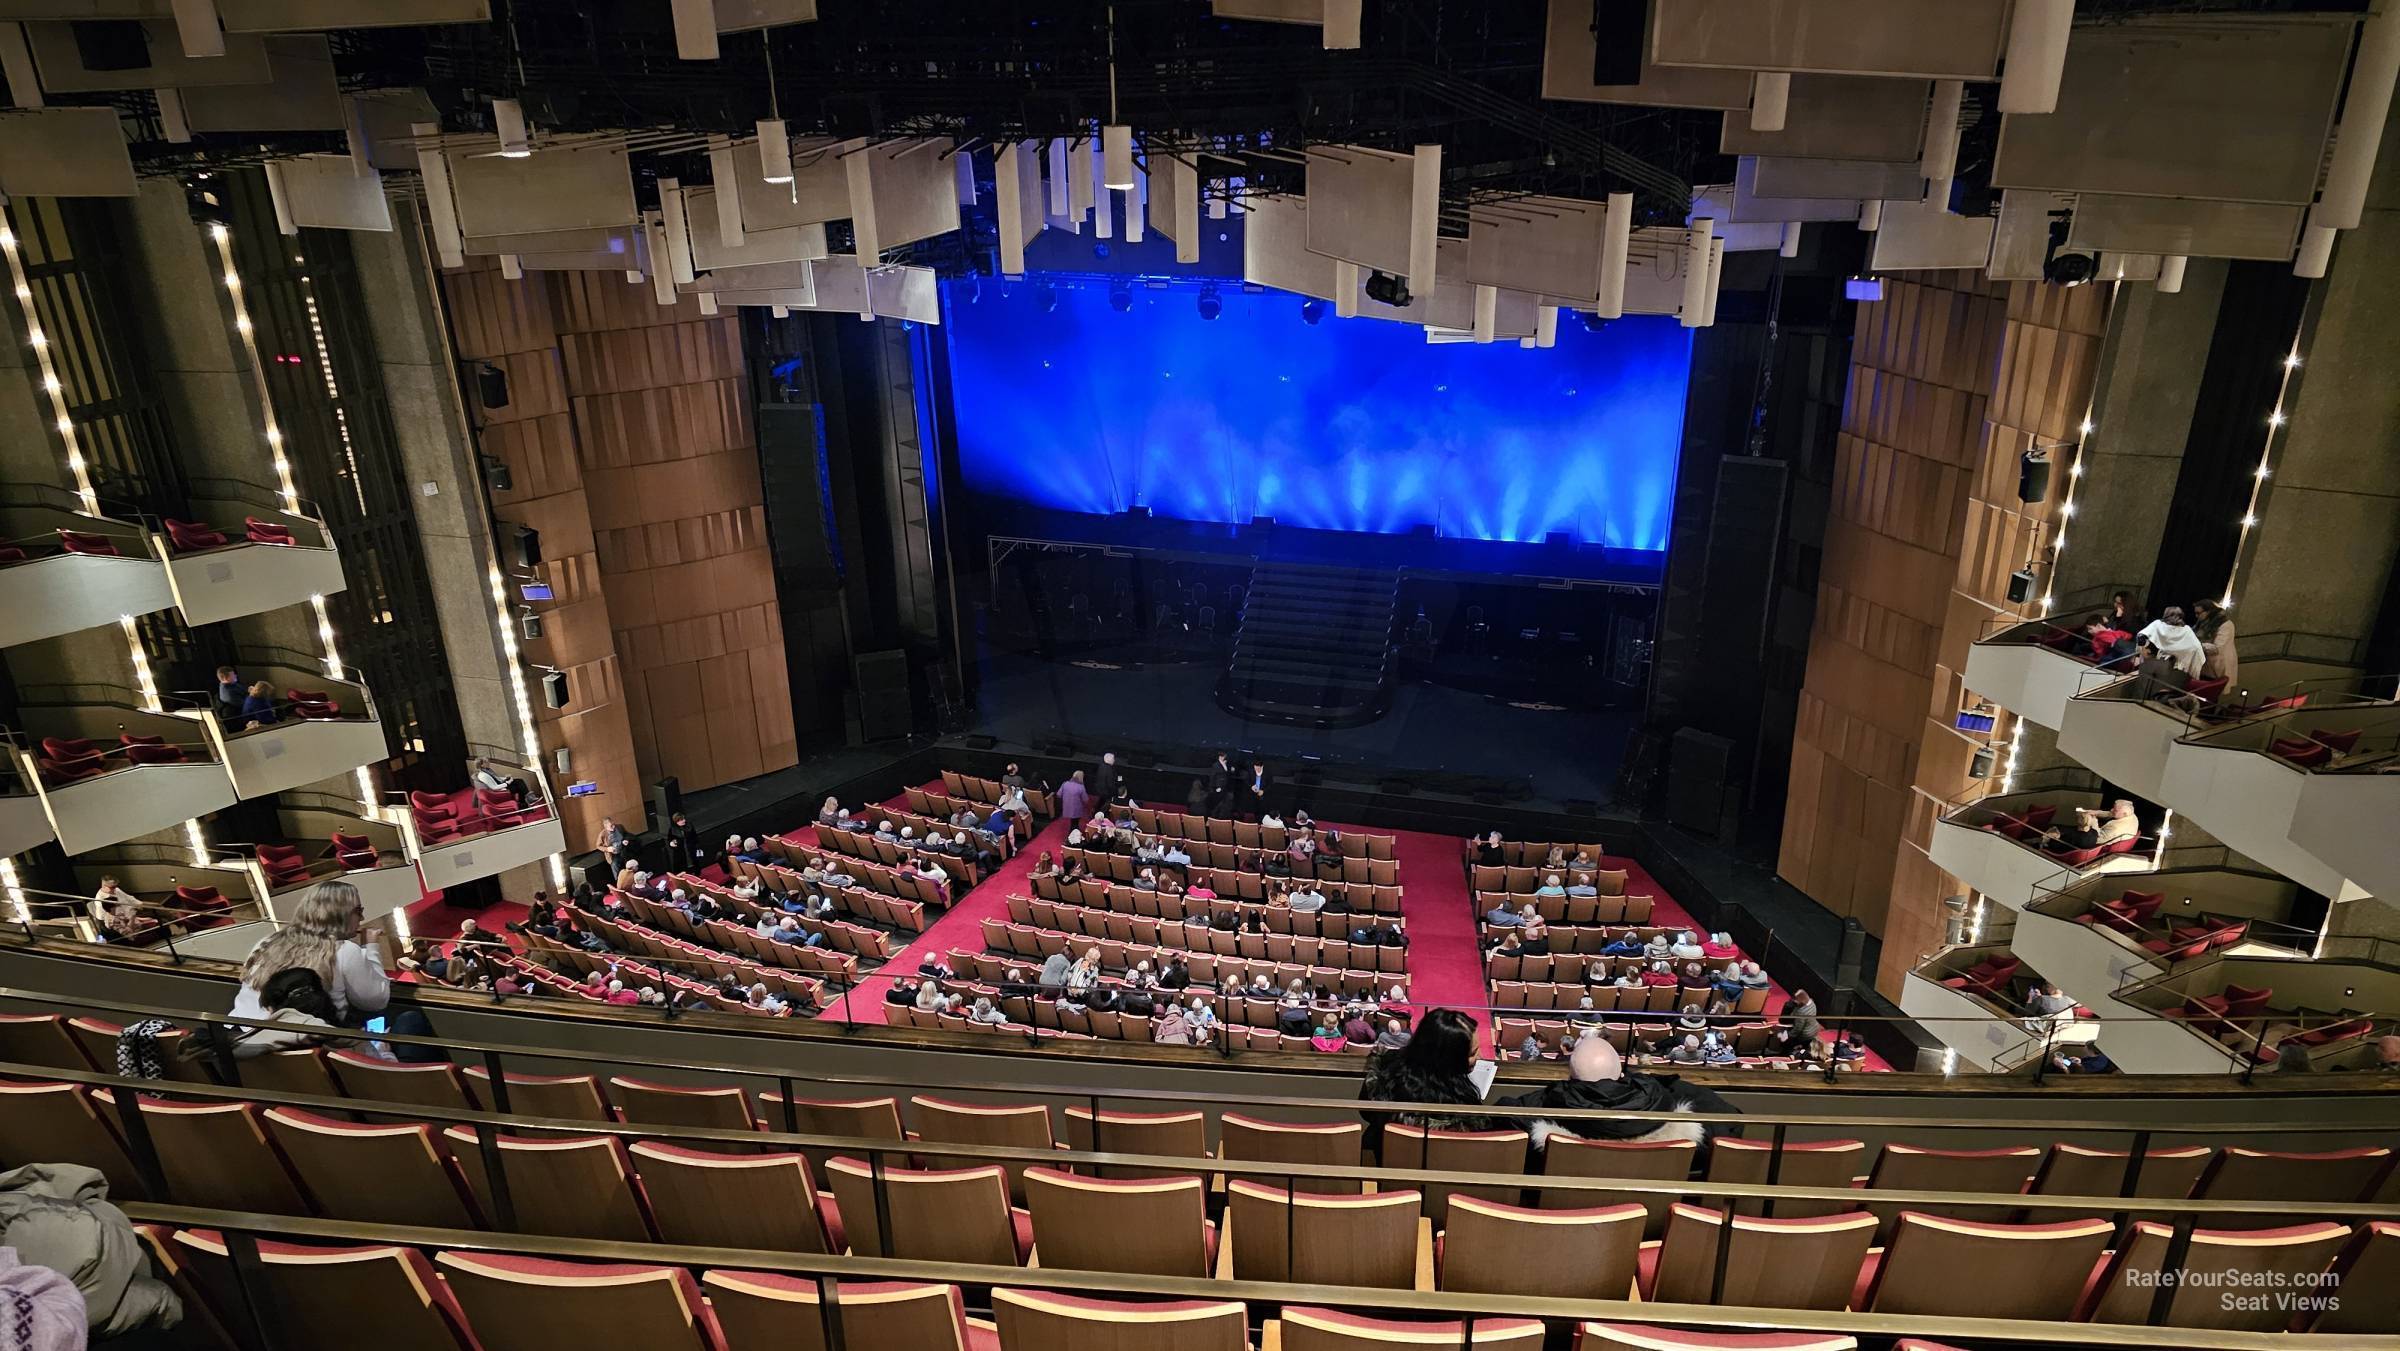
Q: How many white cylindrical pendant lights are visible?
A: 3